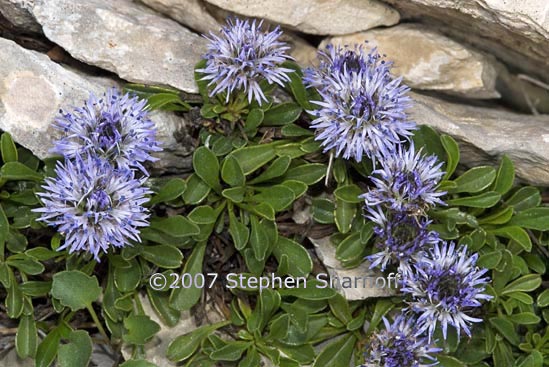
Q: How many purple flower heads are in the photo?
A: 9